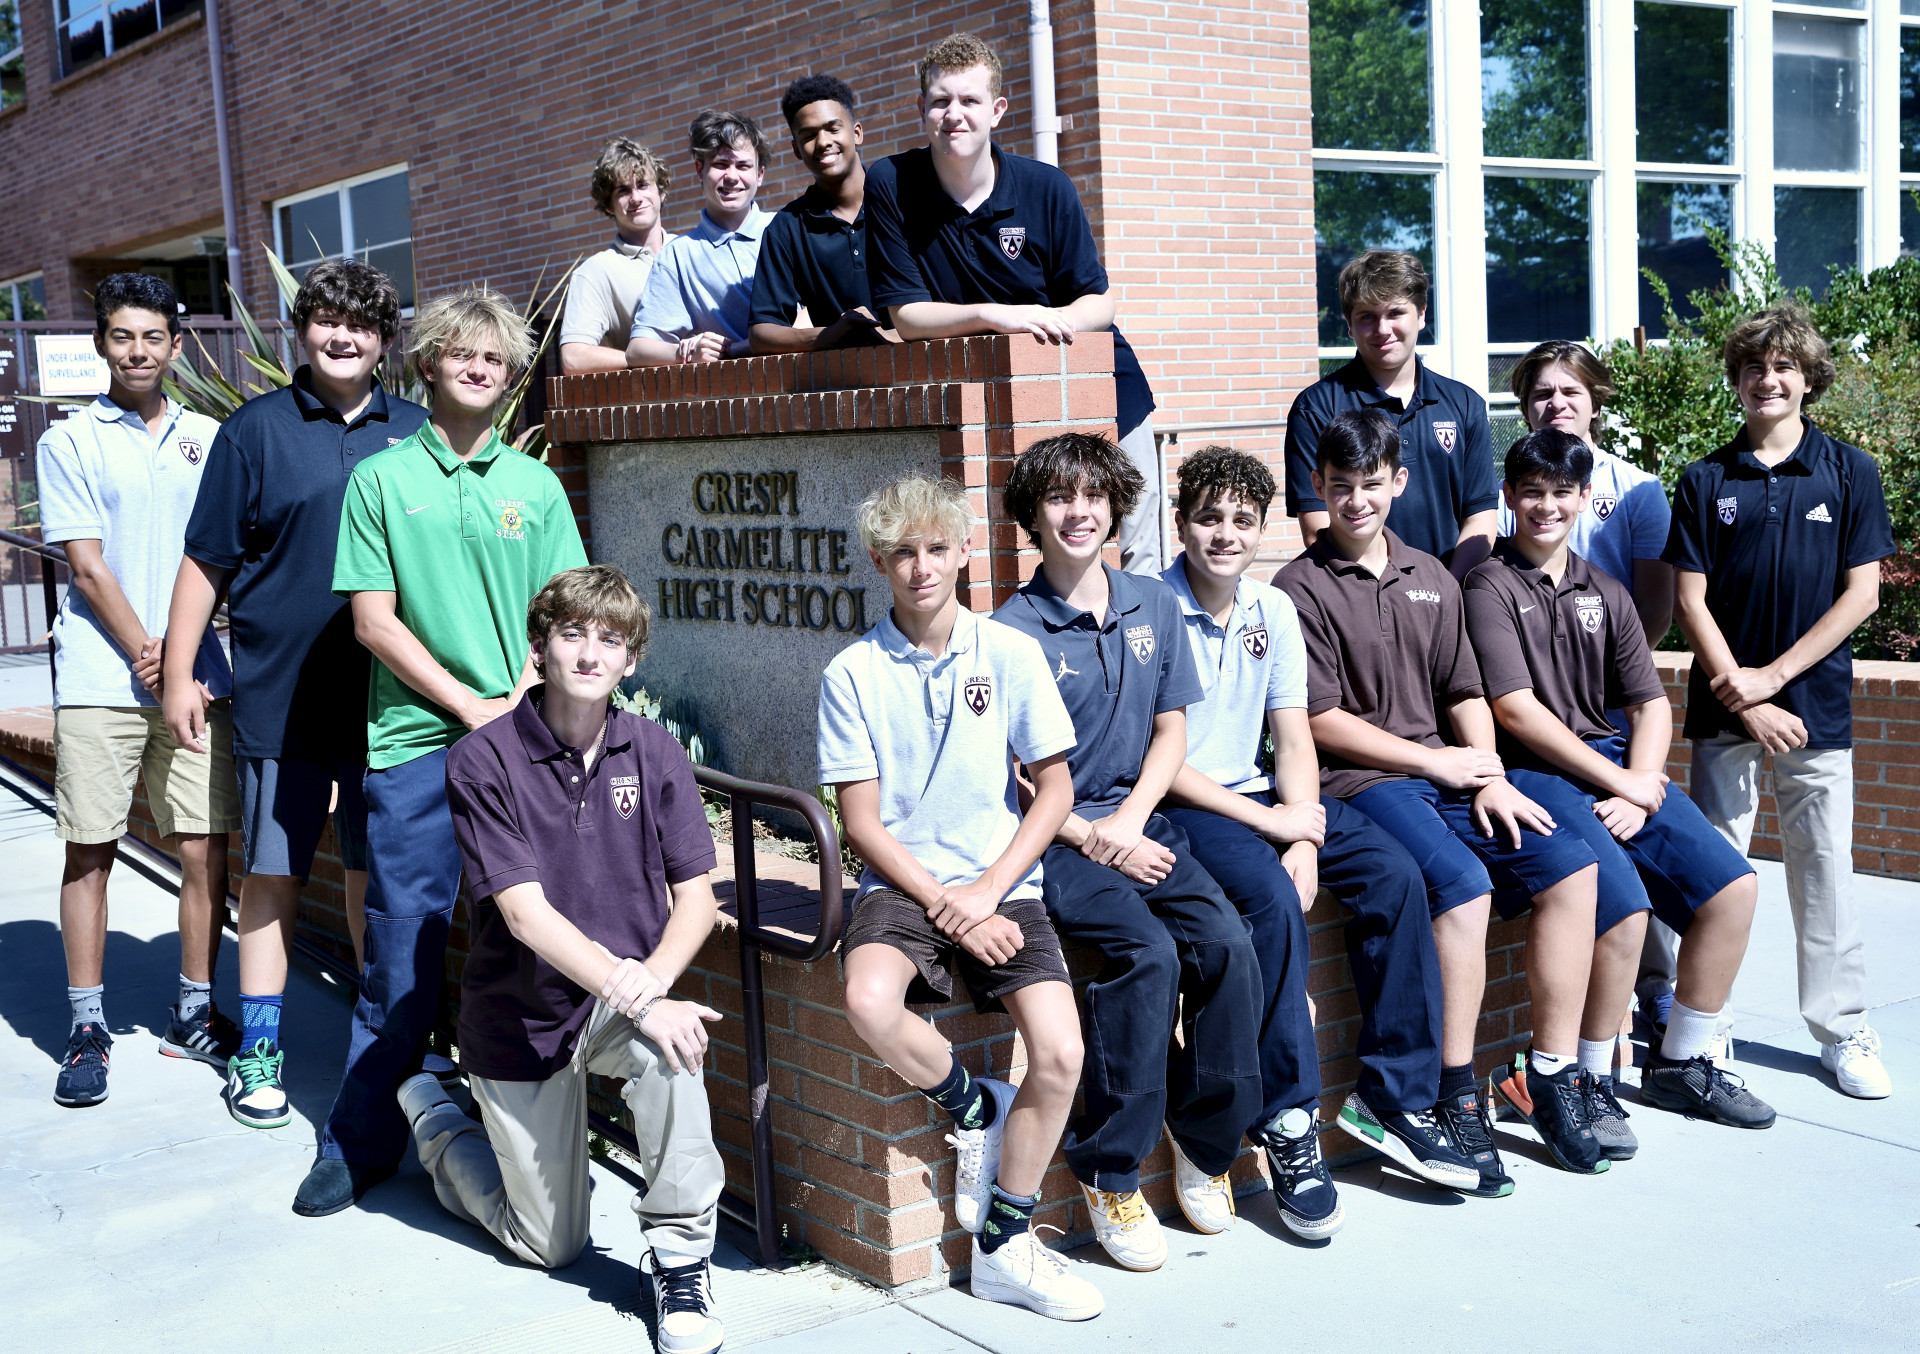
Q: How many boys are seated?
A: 5